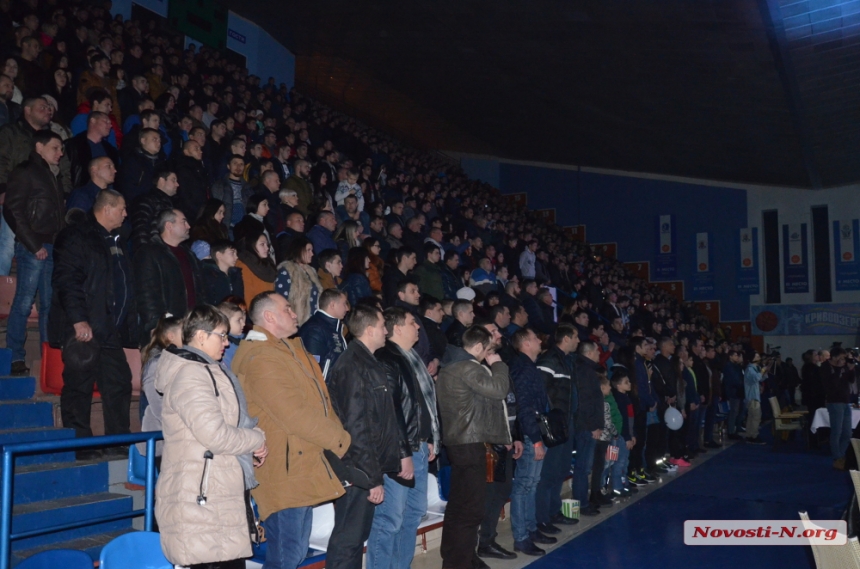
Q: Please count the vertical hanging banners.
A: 5